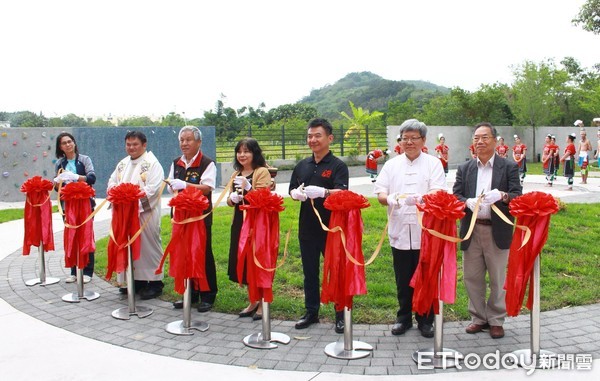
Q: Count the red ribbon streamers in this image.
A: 8